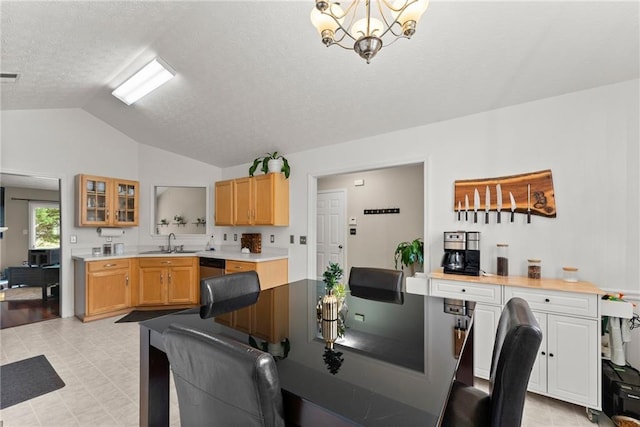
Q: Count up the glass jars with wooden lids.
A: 3